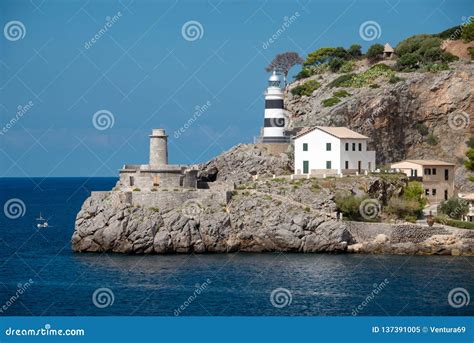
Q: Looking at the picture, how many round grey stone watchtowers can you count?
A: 1